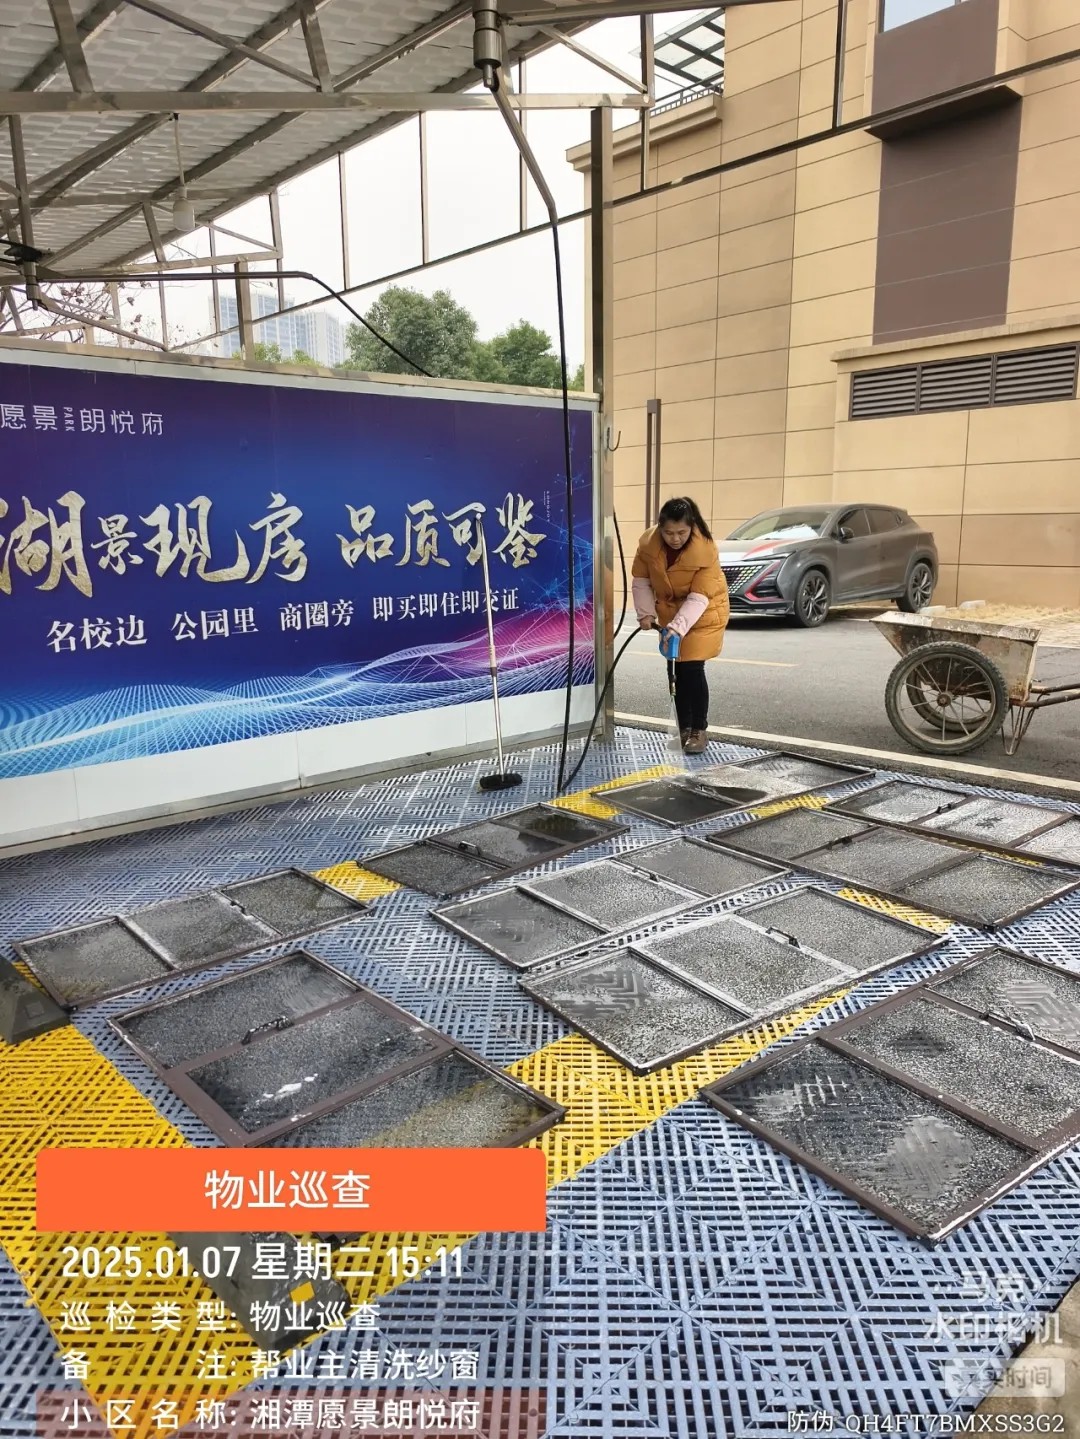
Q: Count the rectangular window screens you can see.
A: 9